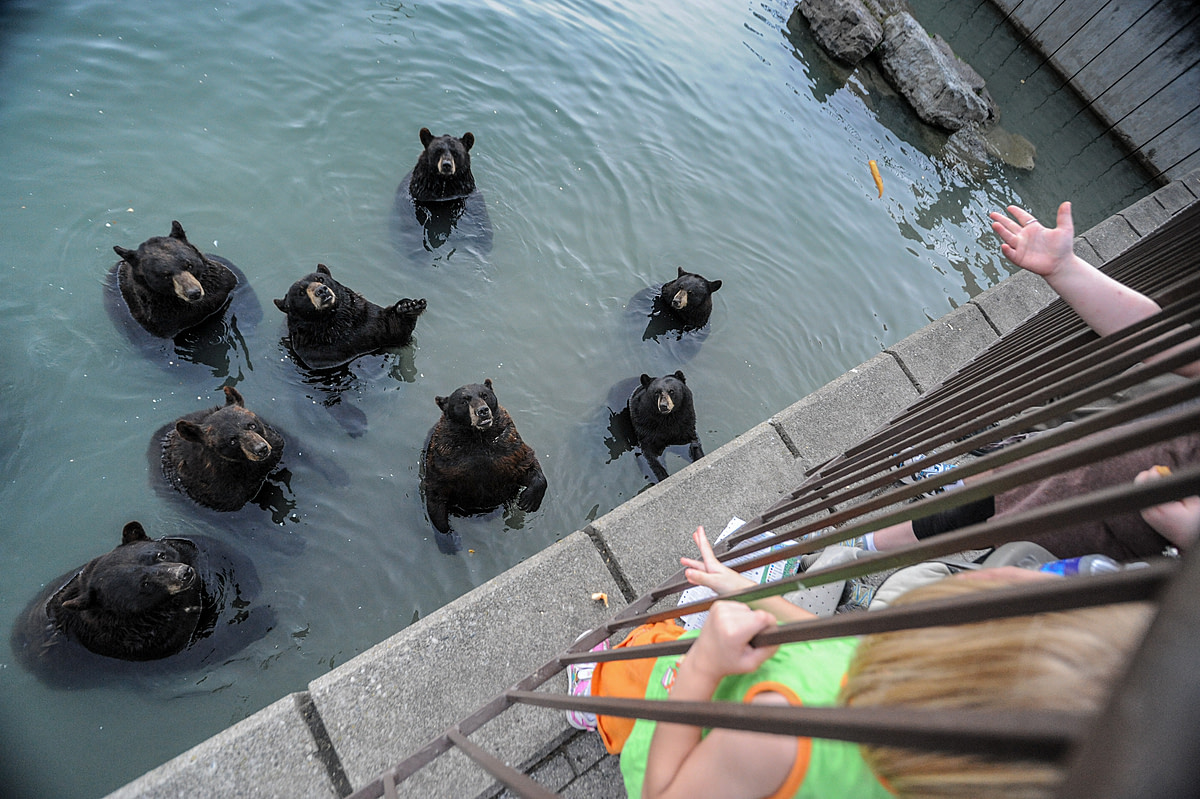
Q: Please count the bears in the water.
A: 8